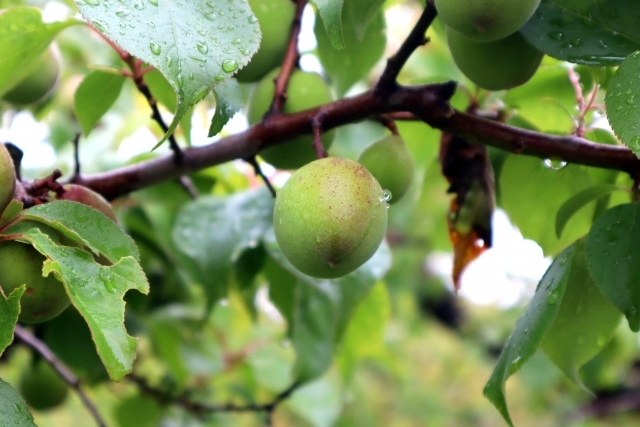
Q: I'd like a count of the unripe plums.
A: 11